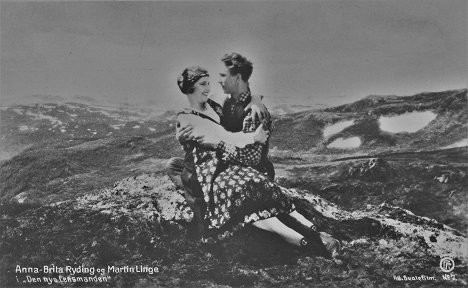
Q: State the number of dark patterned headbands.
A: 1